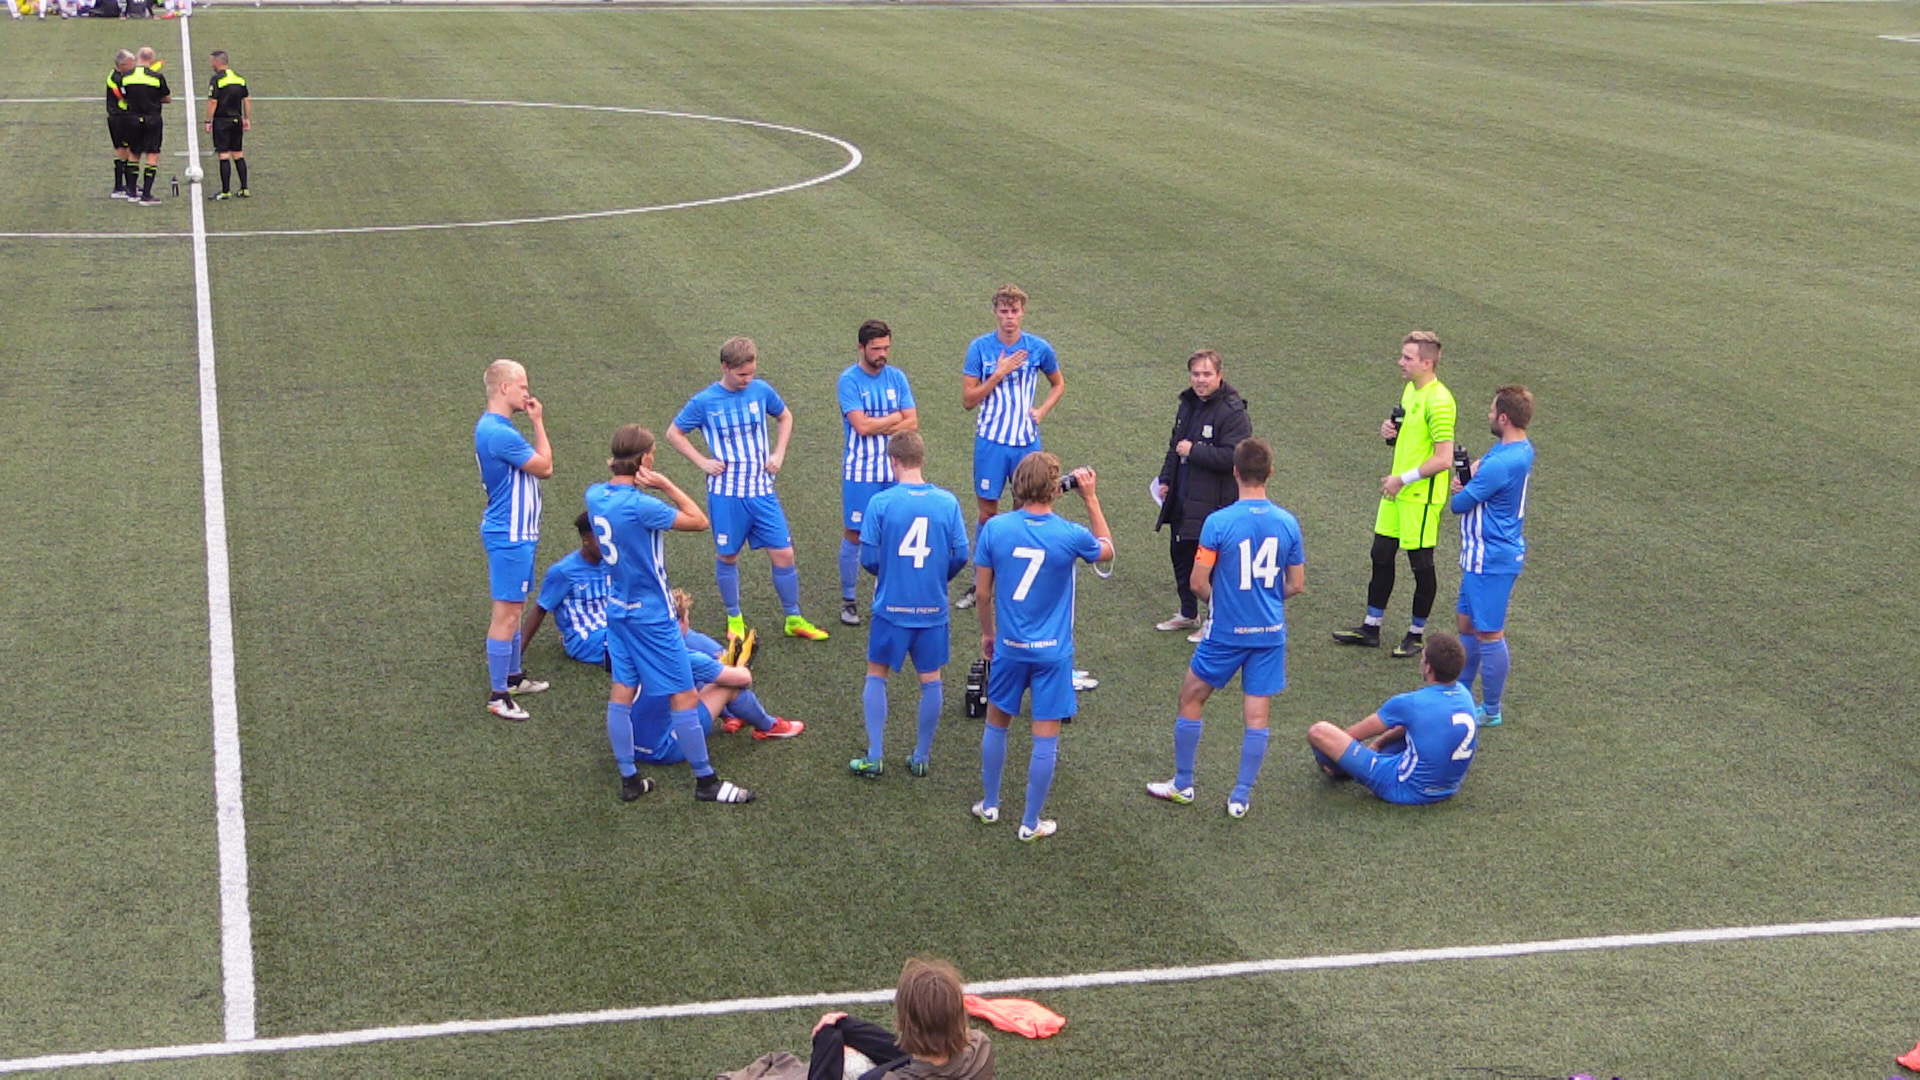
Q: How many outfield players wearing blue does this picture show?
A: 12